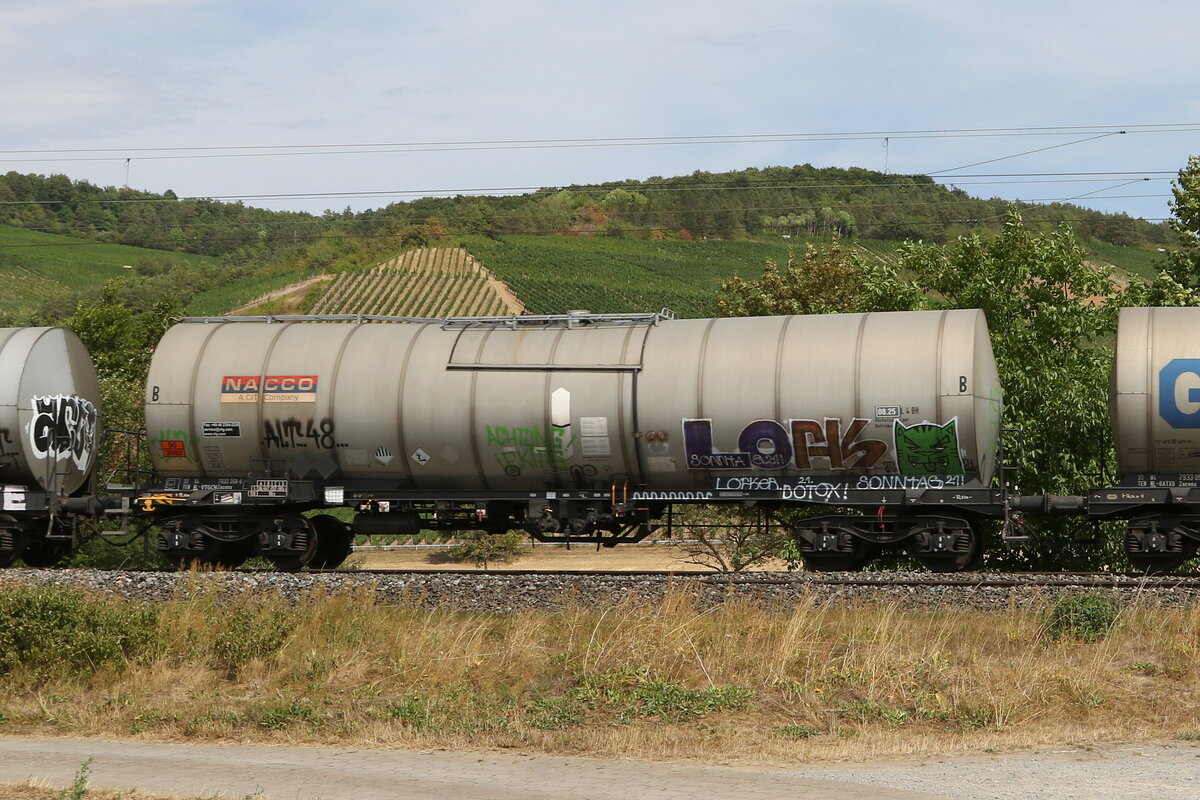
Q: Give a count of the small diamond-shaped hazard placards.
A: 2